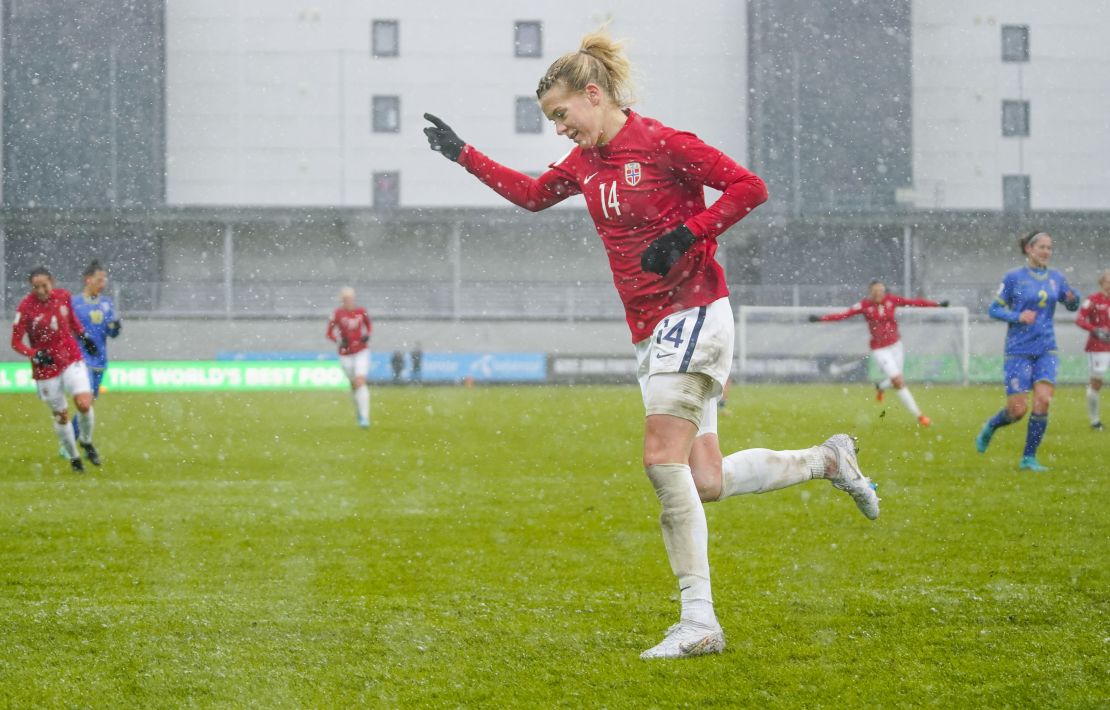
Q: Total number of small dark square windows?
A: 8